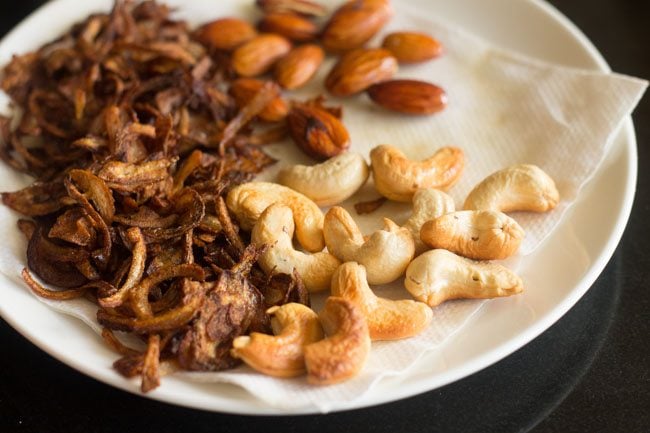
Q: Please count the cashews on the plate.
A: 12